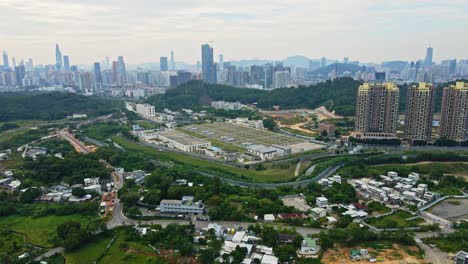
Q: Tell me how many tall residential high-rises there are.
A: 3